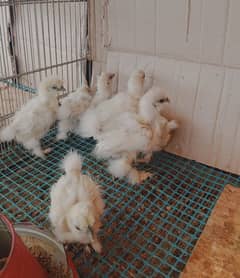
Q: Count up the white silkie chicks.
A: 6